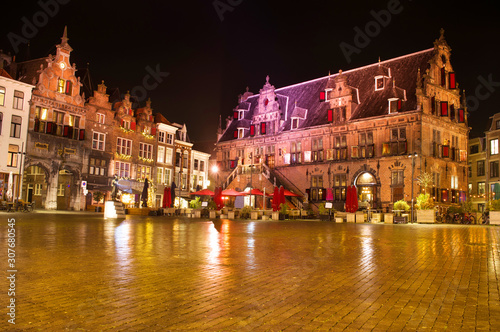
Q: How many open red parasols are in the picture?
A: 4